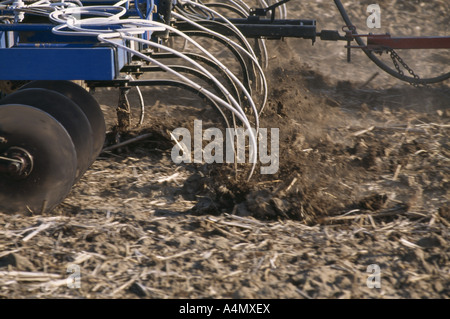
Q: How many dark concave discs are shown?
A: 3